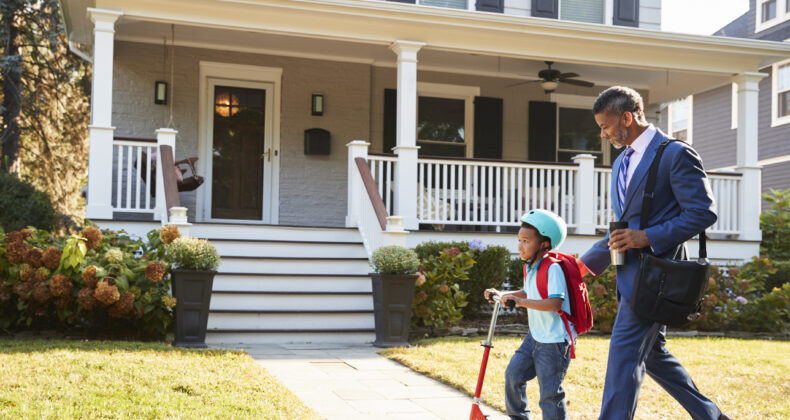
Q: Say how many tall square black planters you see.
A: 2